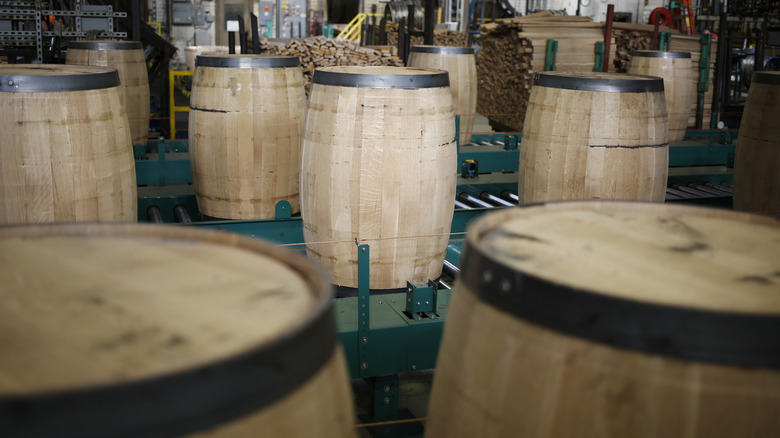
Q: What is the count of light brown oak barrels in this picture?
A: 10